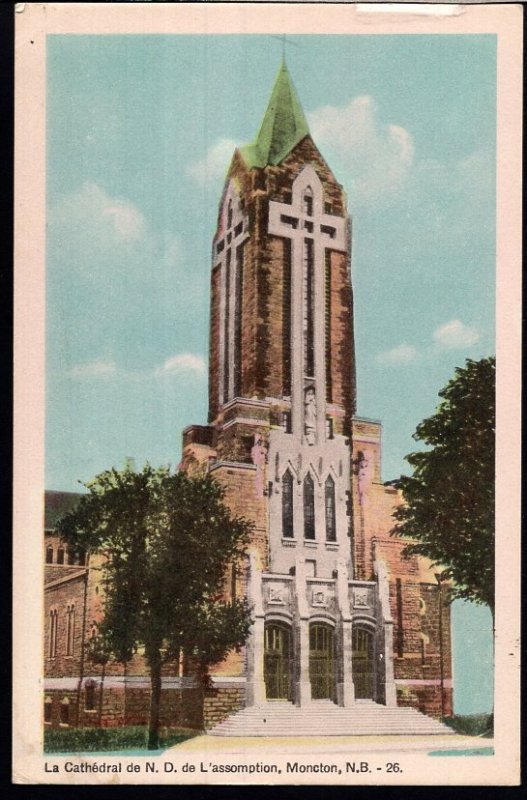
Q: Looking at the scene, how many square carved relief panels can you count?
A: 3